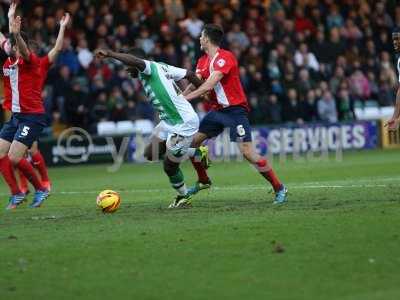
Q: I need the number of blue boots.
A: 4